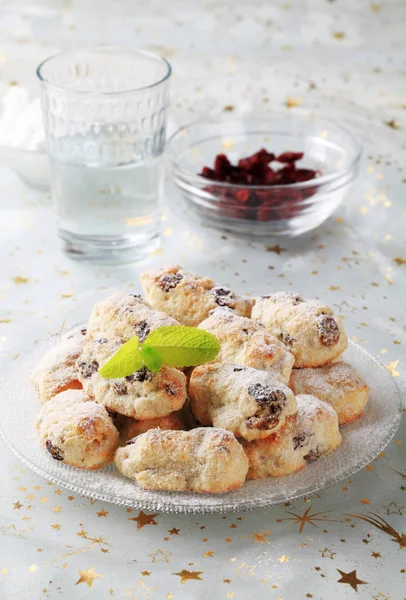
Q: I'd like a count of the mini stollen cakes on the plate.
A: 12